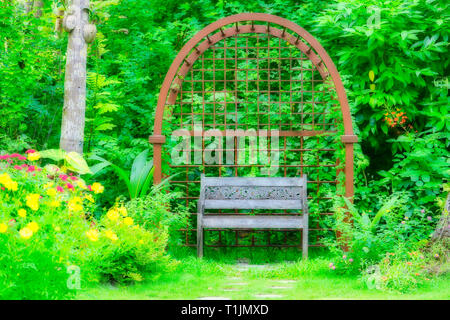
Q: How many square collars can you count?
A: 2